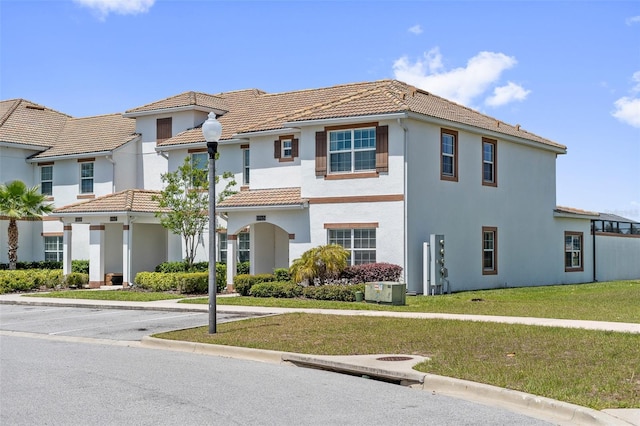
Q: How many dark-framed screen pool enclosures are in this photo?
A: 1